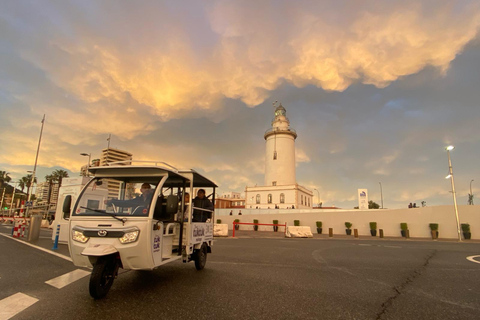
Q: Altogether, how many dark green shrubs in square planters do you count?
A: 11